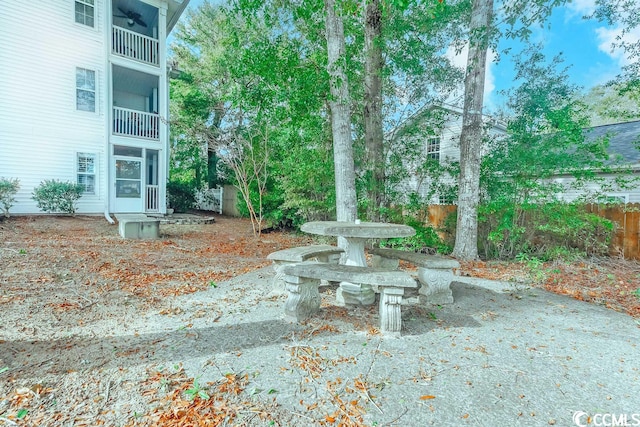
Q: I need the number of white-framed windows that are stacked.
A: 3